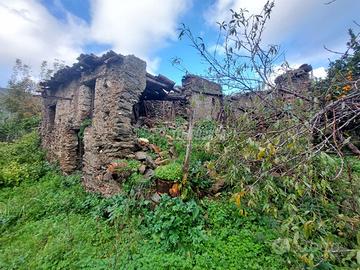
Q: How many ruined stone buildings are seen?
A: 1